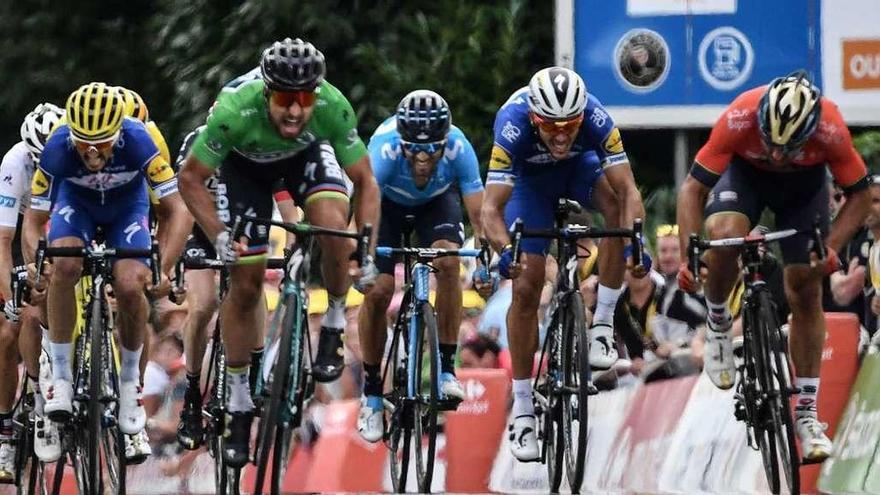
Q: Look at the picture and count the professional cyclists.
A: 8